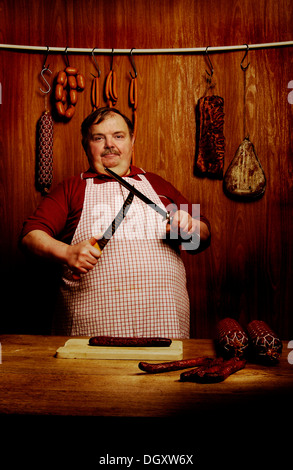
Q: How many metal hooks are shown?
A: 8